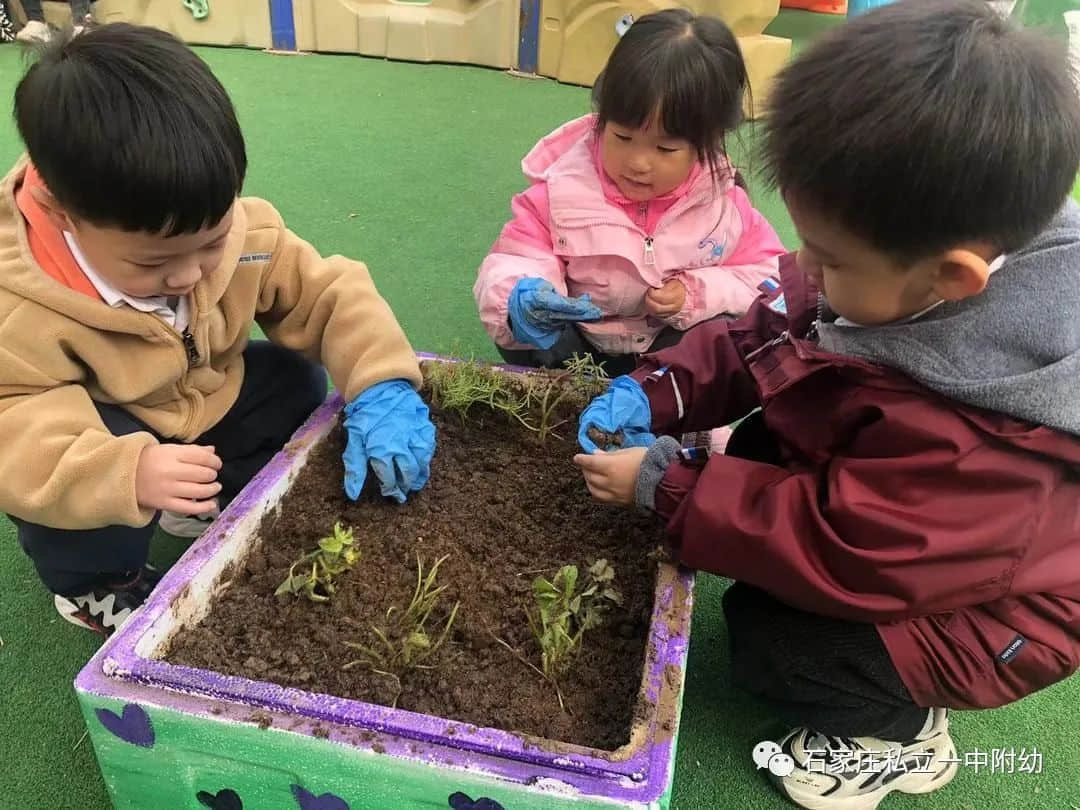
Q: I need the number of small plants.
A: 5